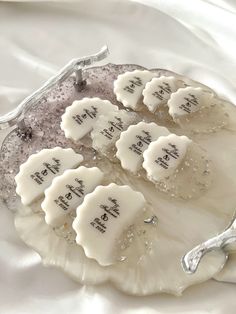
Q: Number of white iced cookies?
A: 10